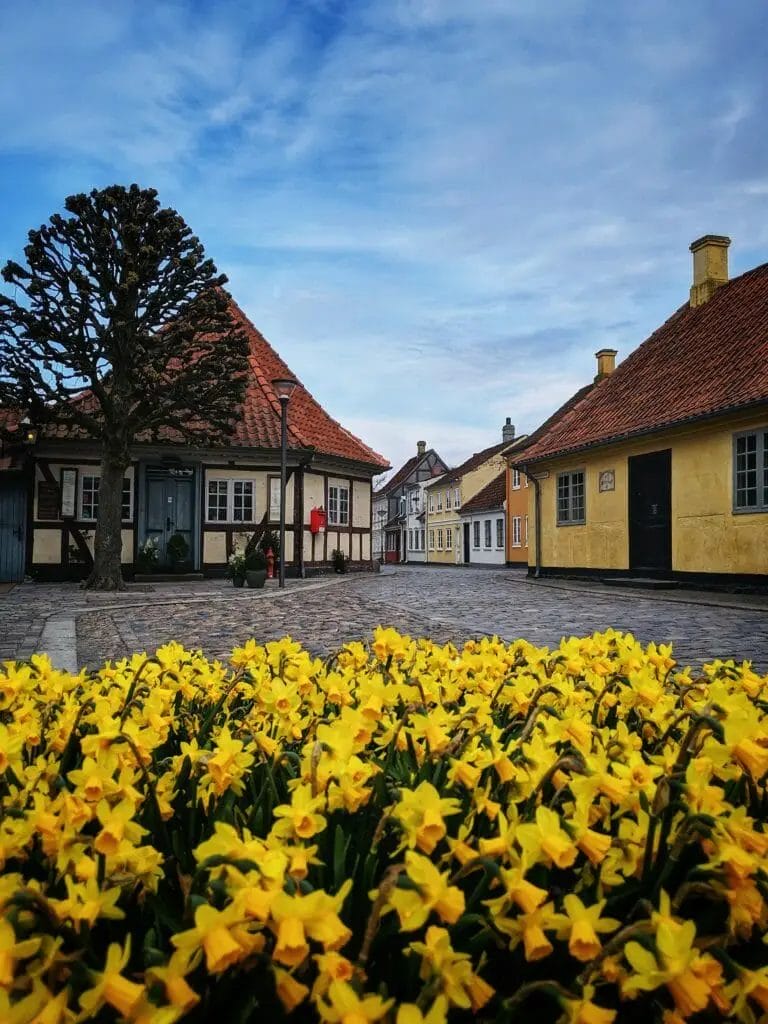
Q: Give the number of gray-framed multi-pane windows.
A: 2